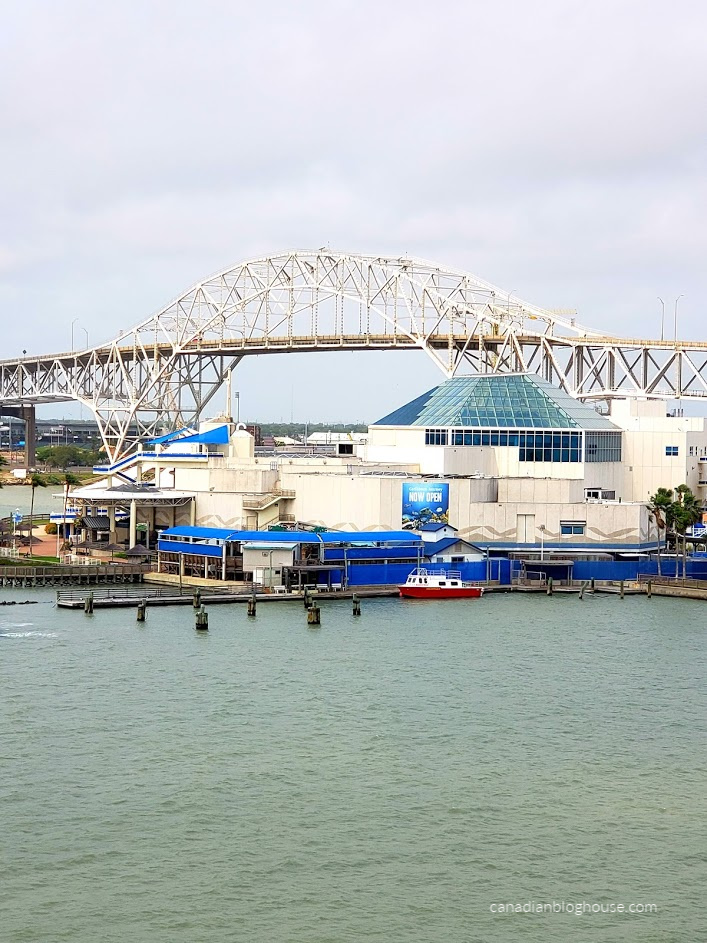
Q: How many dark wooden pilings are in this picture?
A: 13